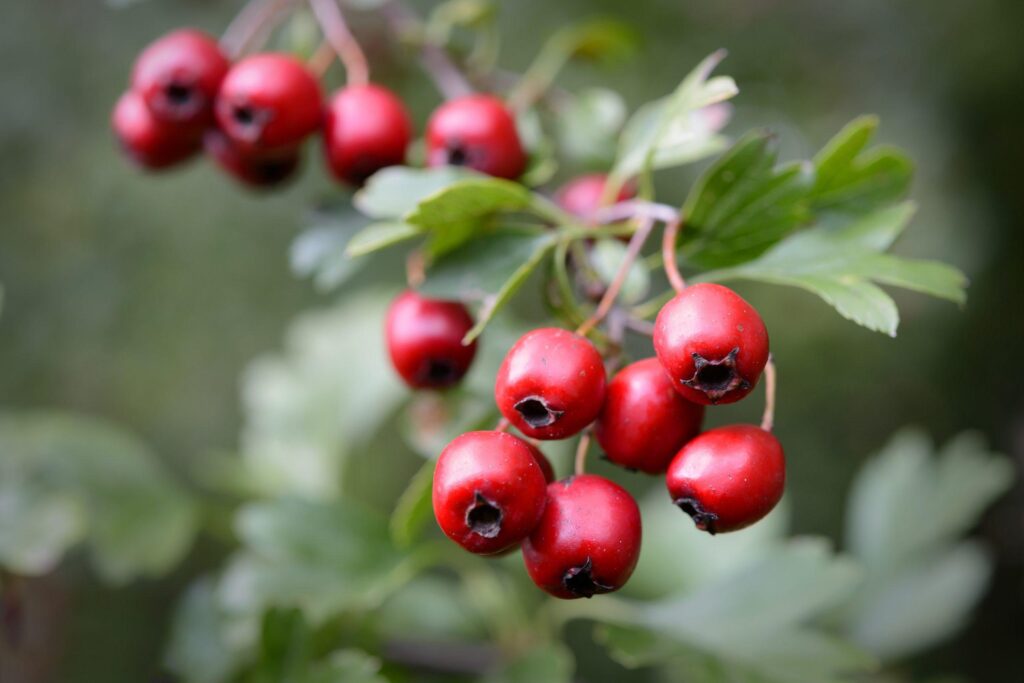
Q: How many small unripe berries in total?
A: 0